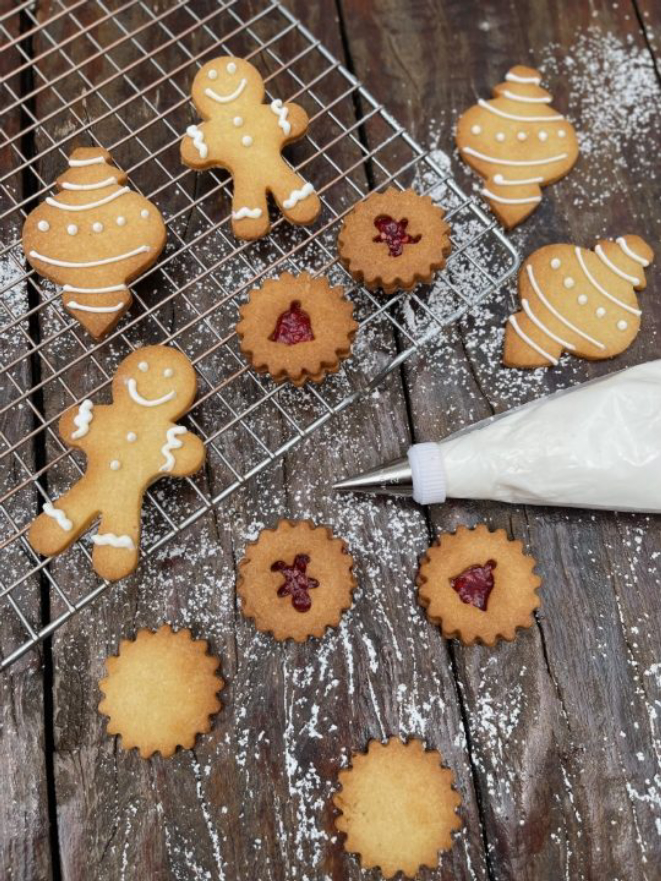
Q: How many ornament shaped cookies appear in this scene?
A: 3